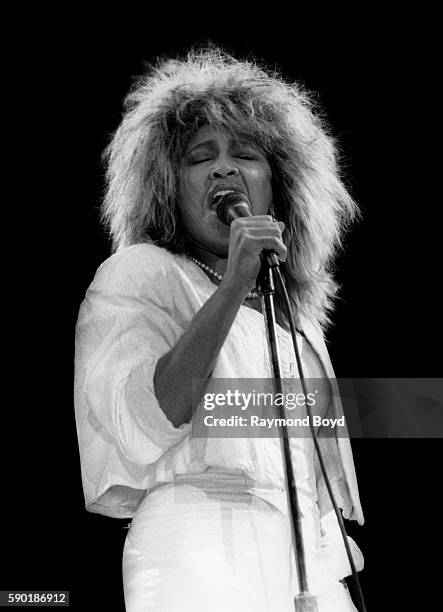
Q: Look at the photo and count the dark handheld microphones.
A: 1